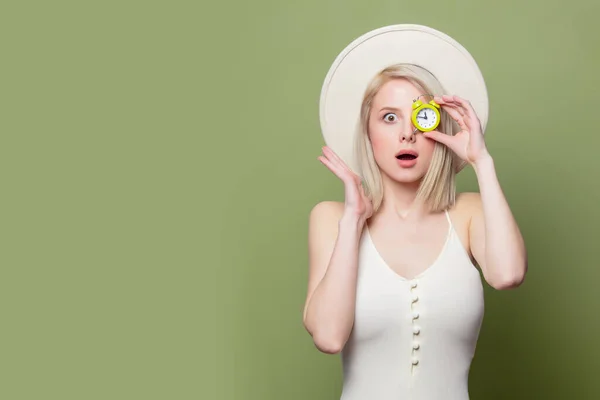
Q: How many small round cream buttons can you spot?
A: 6